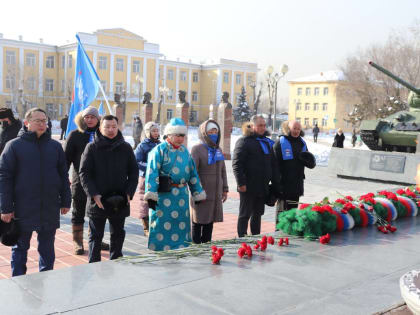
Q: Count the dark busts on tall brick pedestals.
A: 4